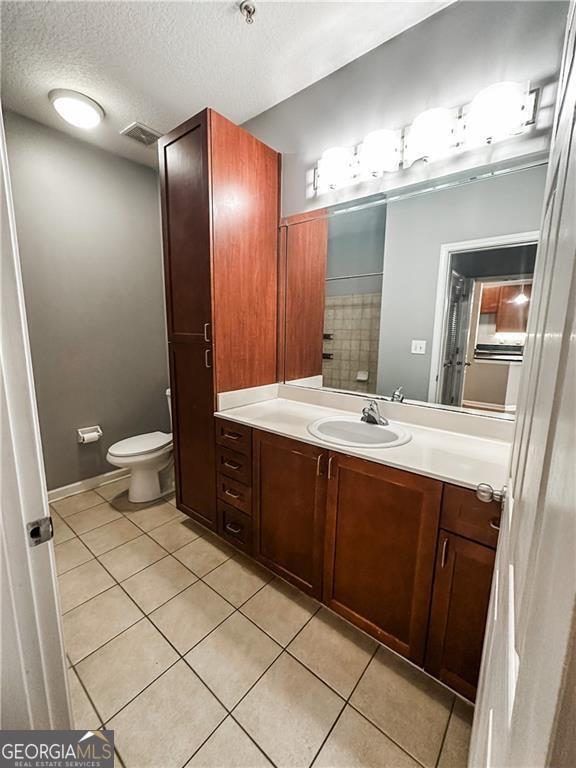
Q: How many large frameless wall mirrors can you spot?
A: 1